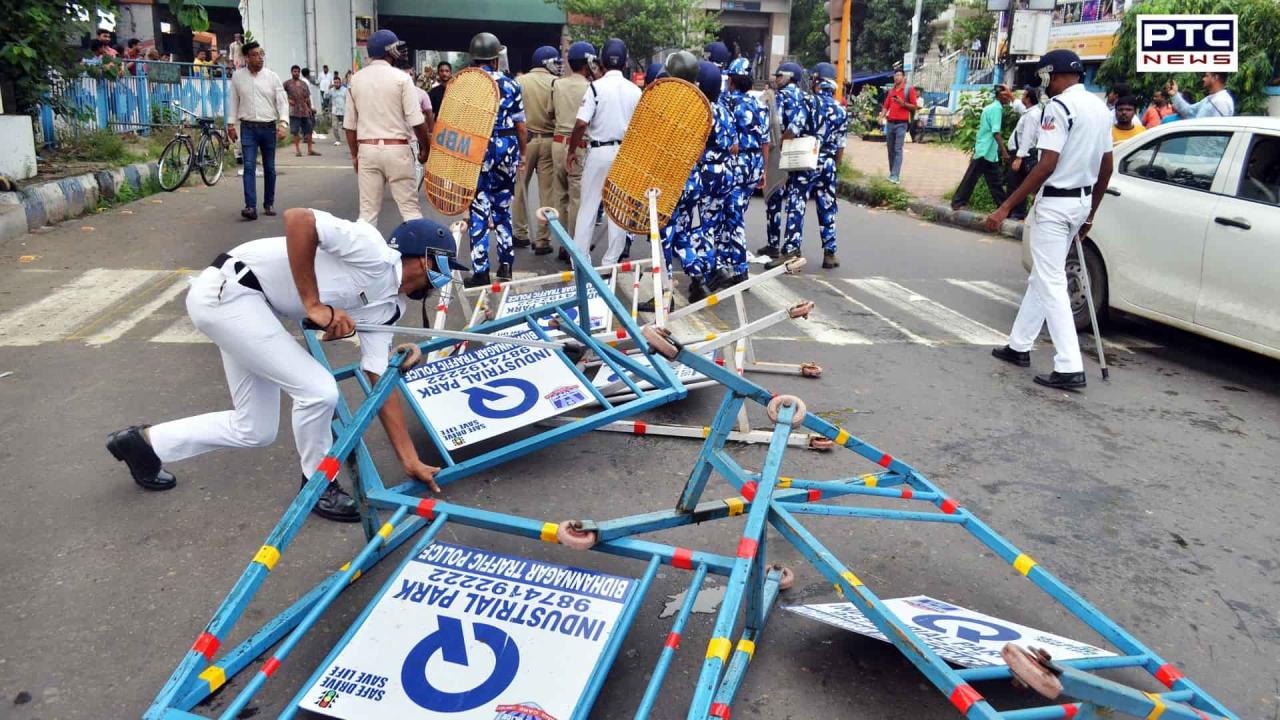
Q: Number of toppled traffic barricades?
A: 5